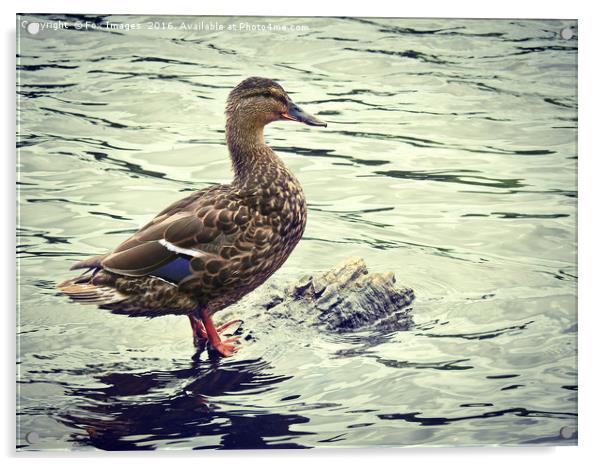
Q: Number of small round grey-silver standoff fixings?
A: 4